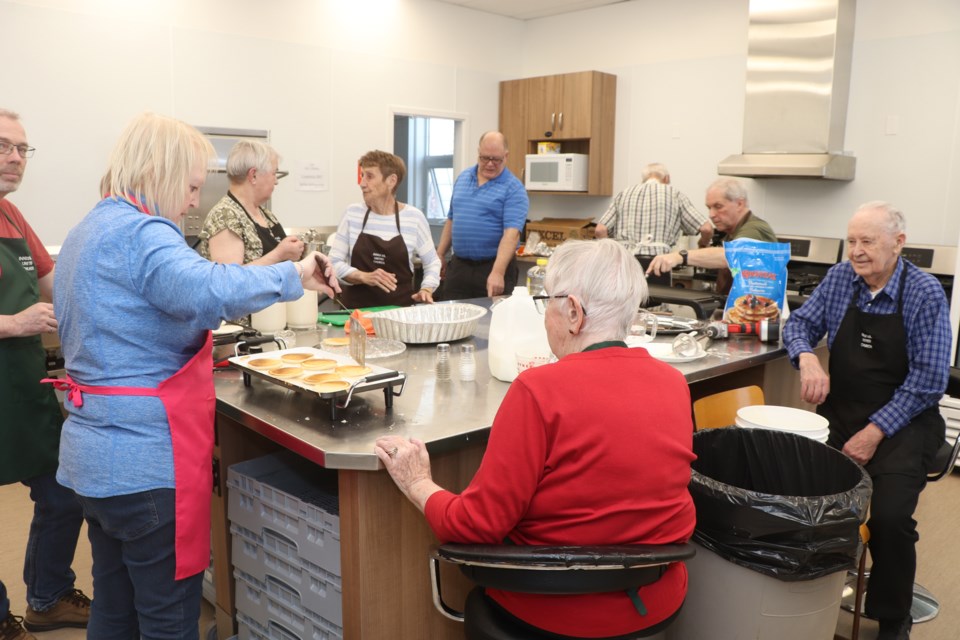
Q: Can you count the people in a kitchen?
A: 9